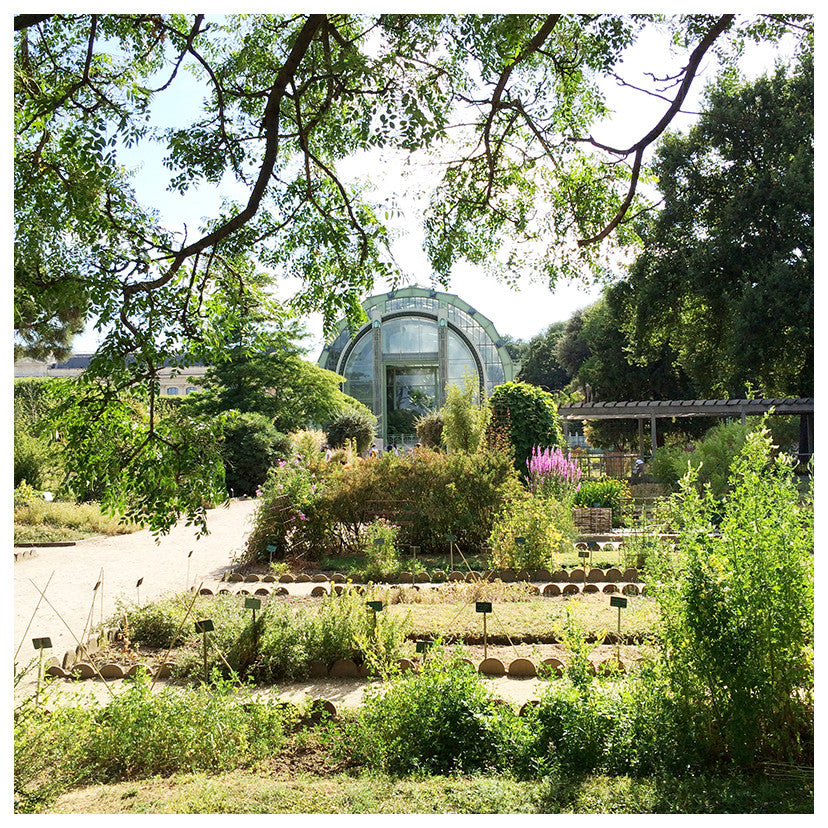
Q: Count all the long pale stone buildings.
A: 1